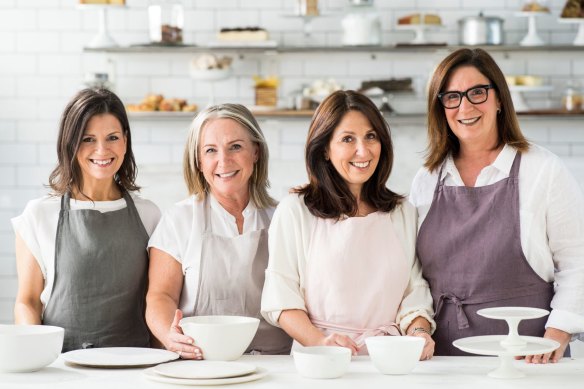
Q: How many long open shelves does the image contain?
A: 2